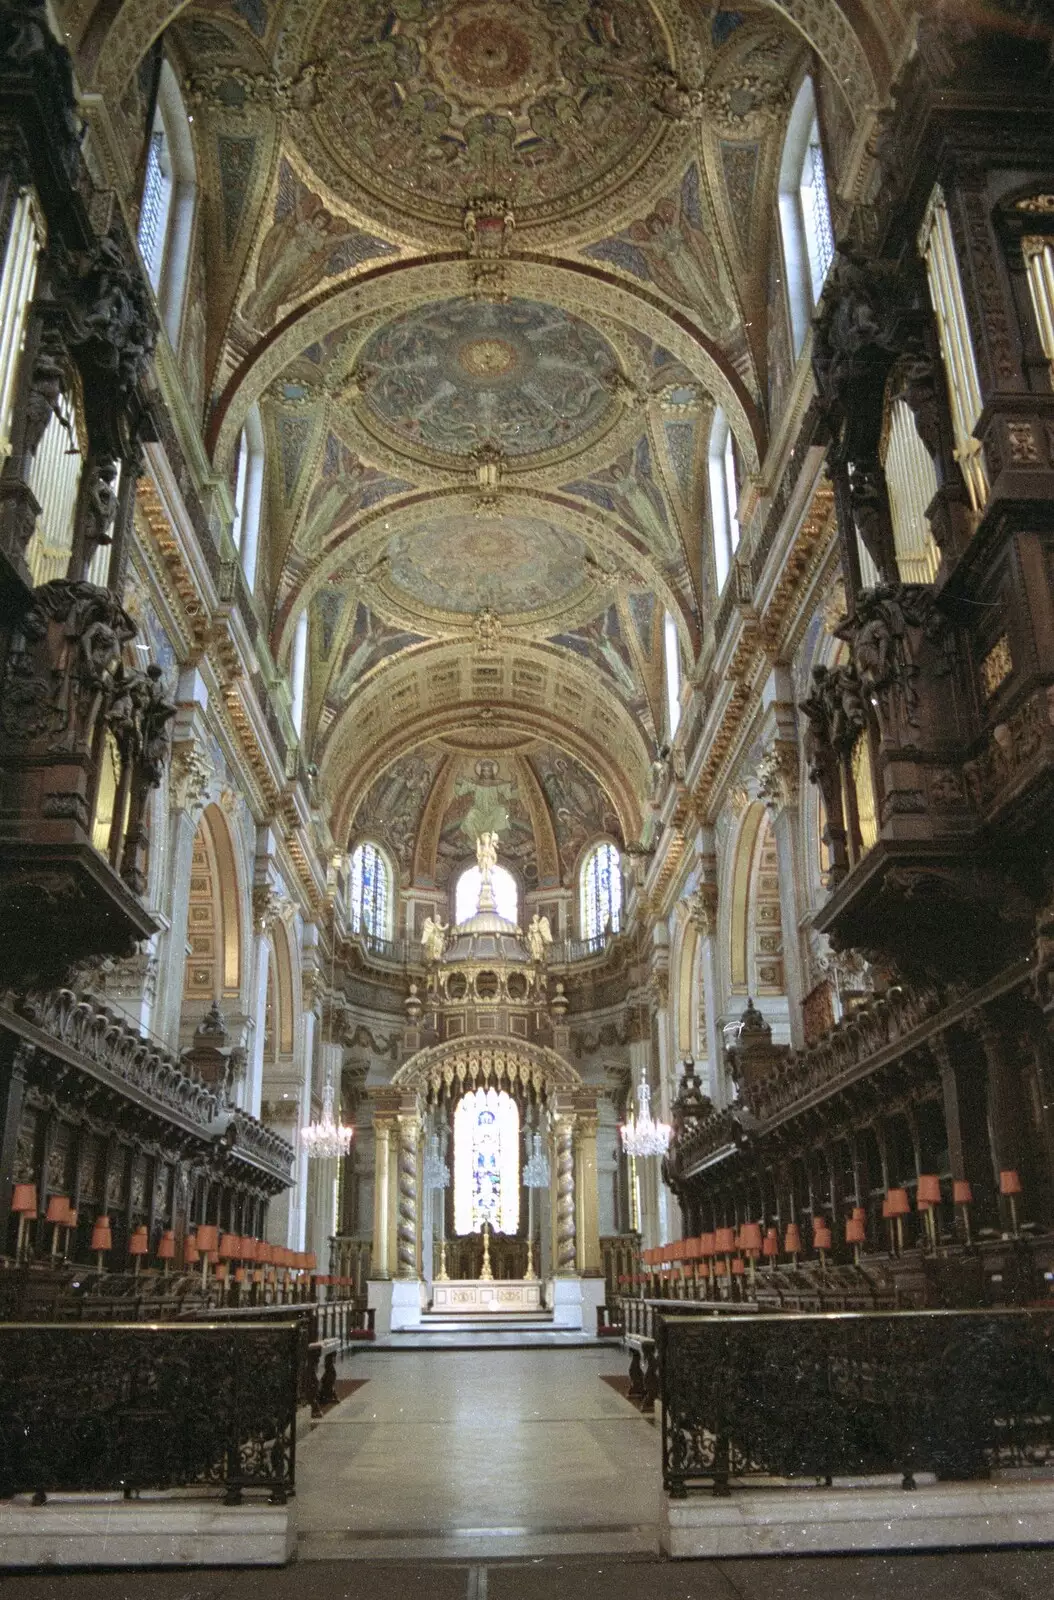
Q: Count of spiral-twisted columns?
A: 2